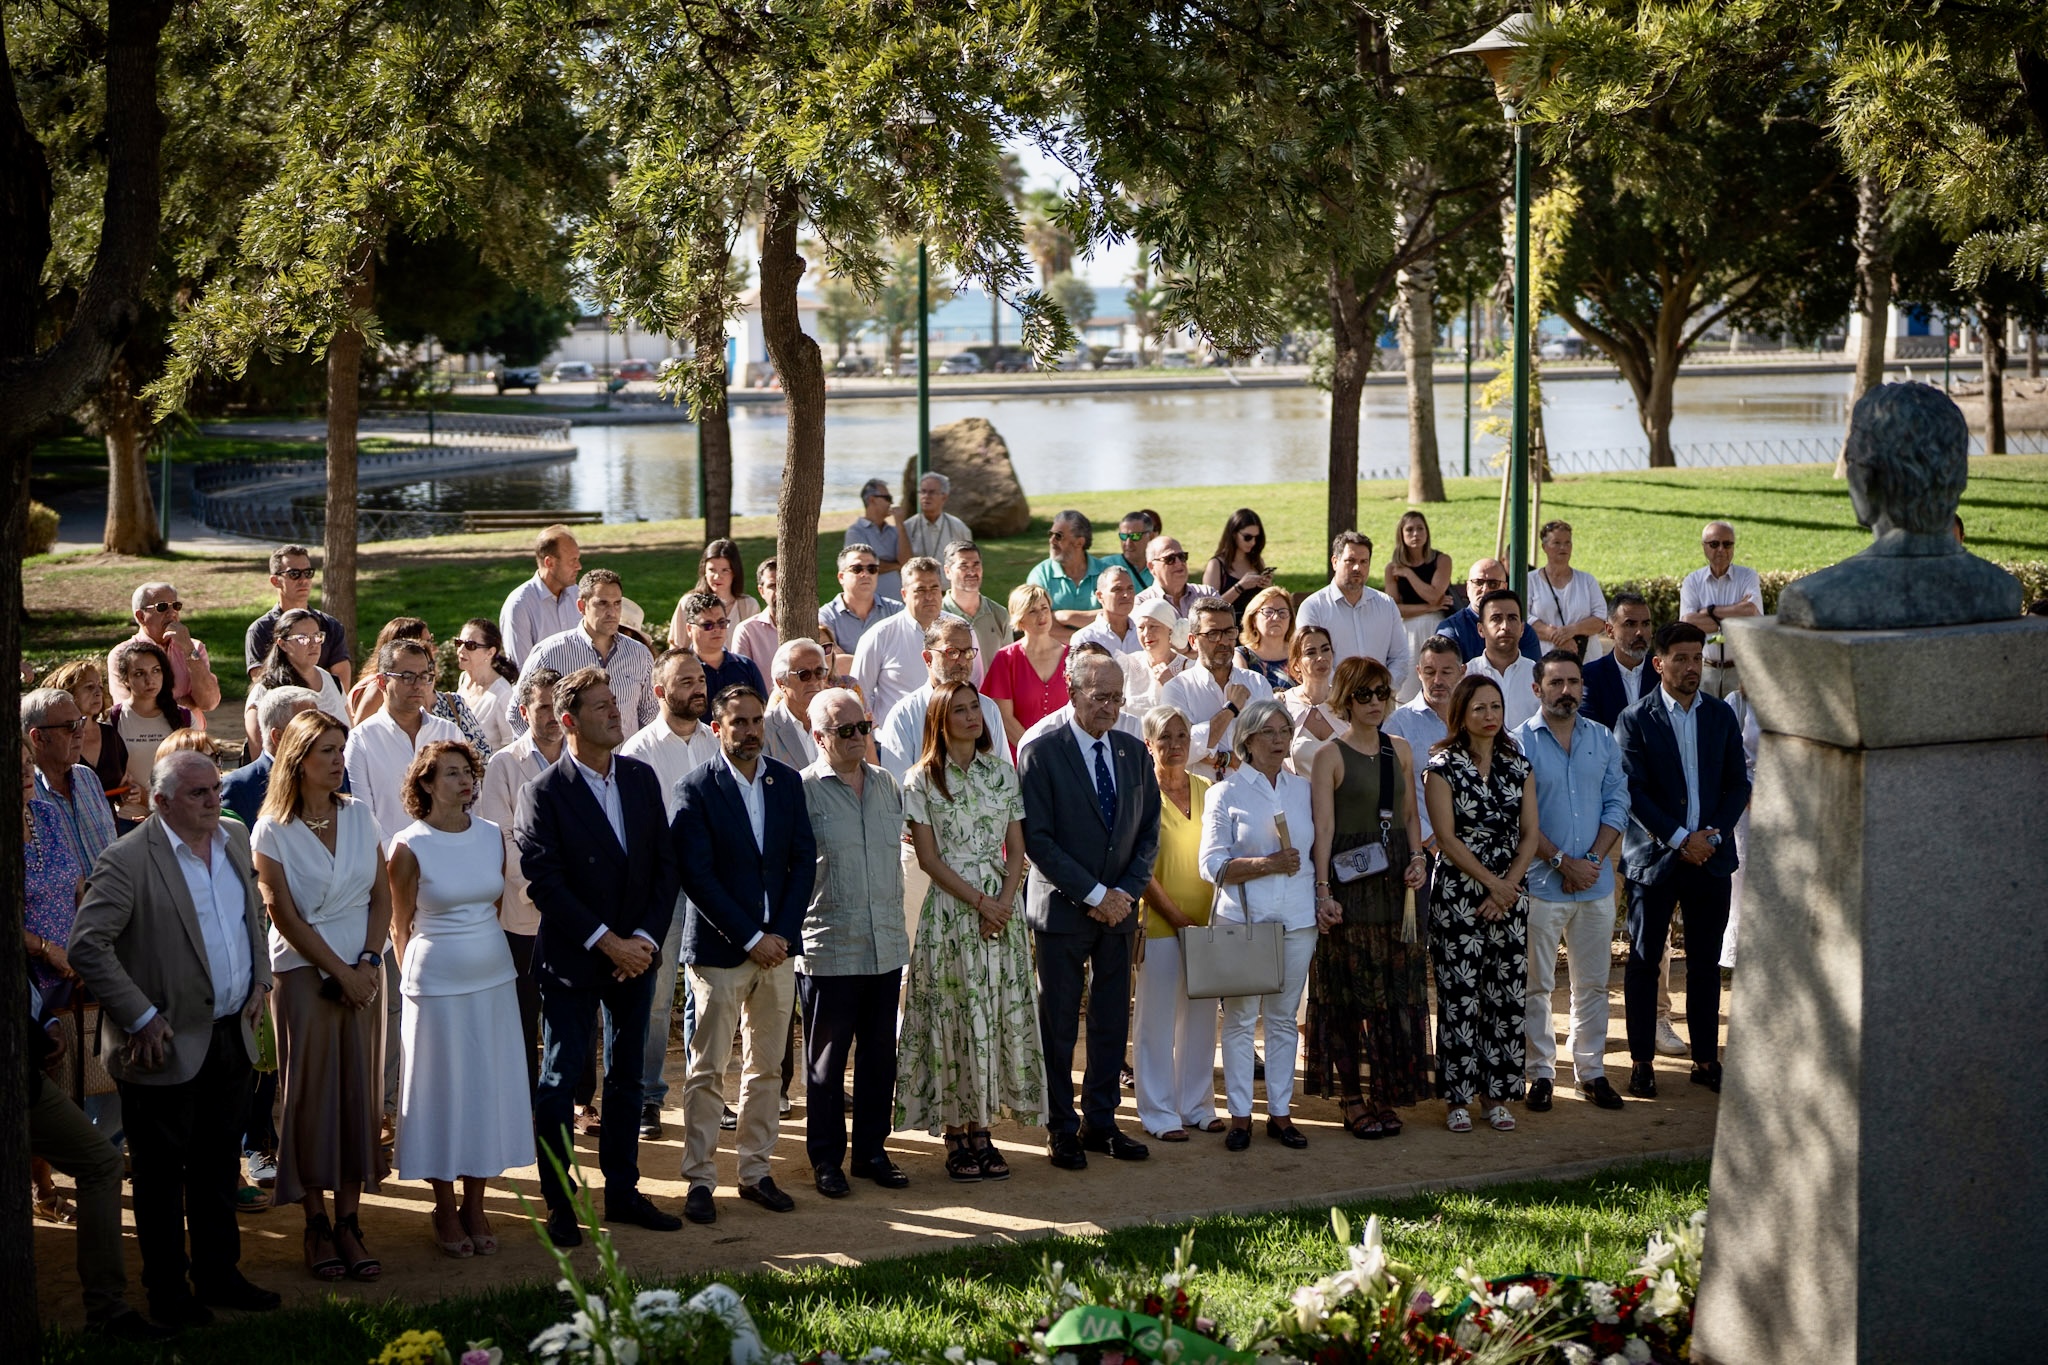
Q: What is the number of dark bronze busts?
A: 1